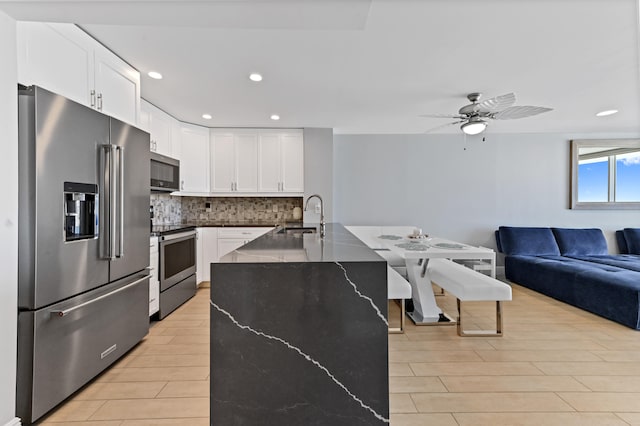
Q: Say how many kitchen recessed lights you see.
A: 4